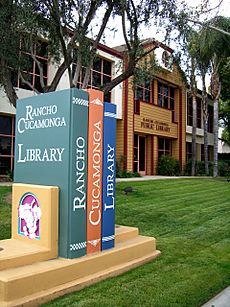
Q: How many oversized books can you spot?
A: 3